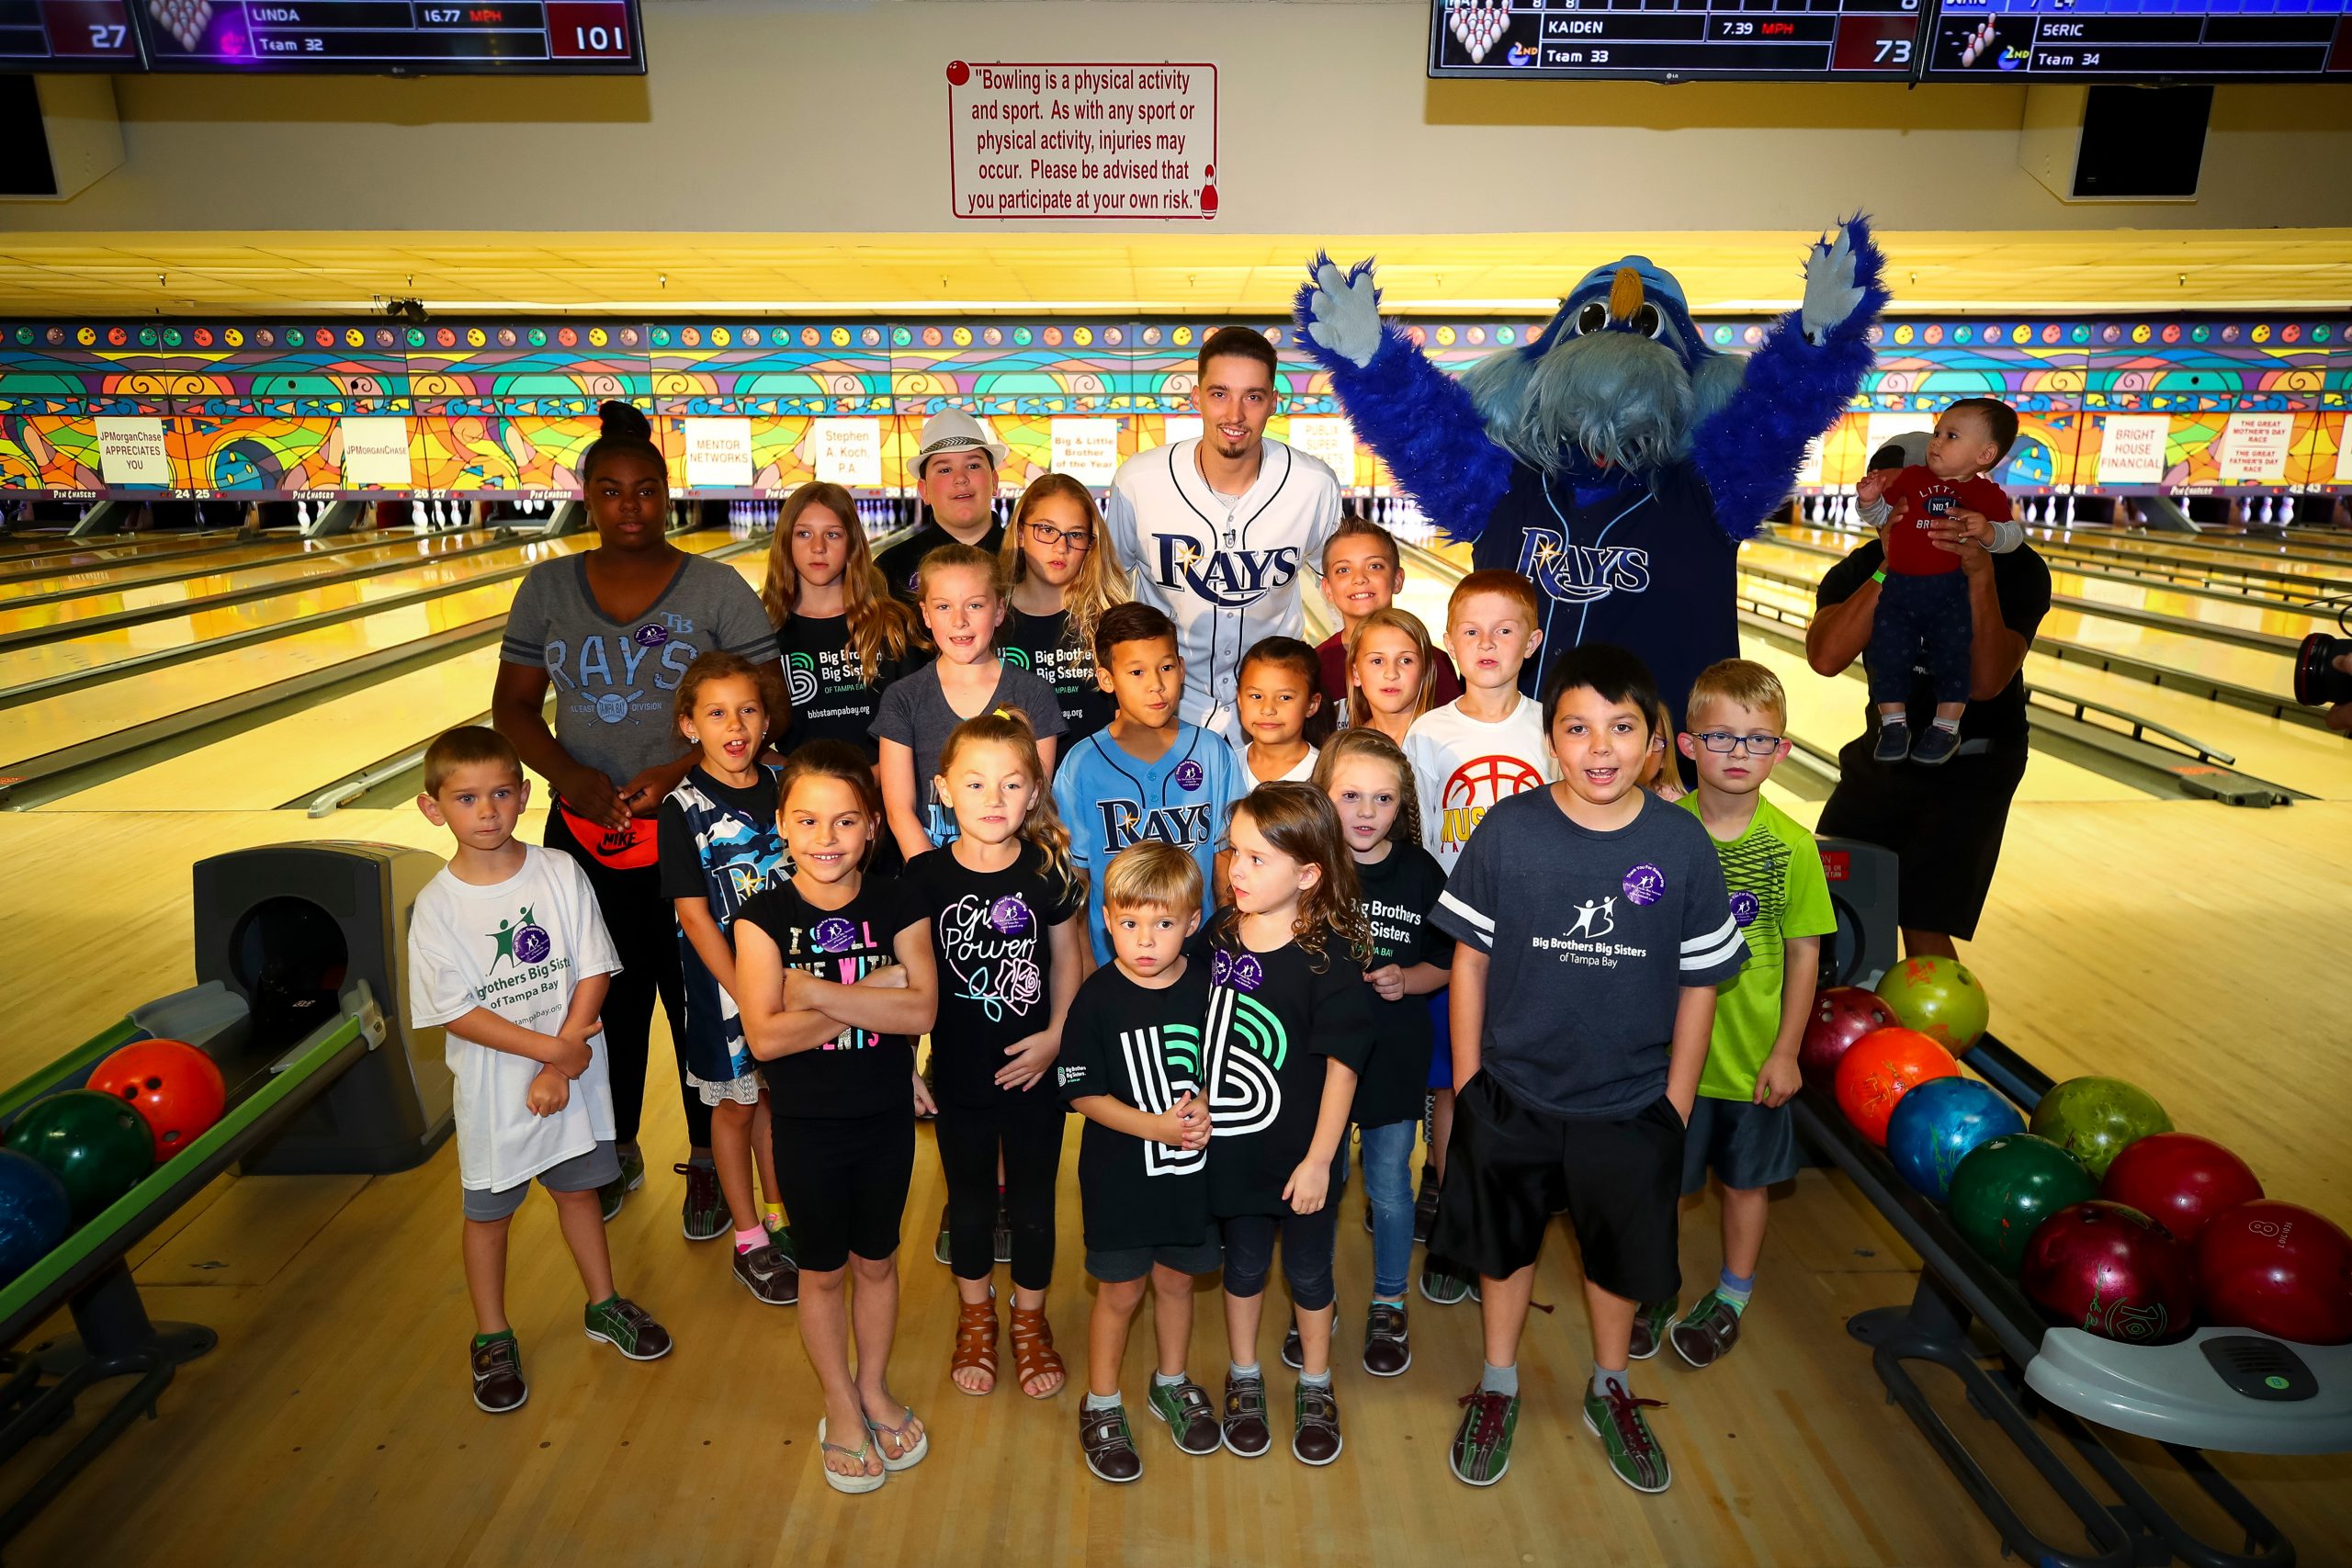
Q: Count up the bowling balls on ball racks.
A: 12